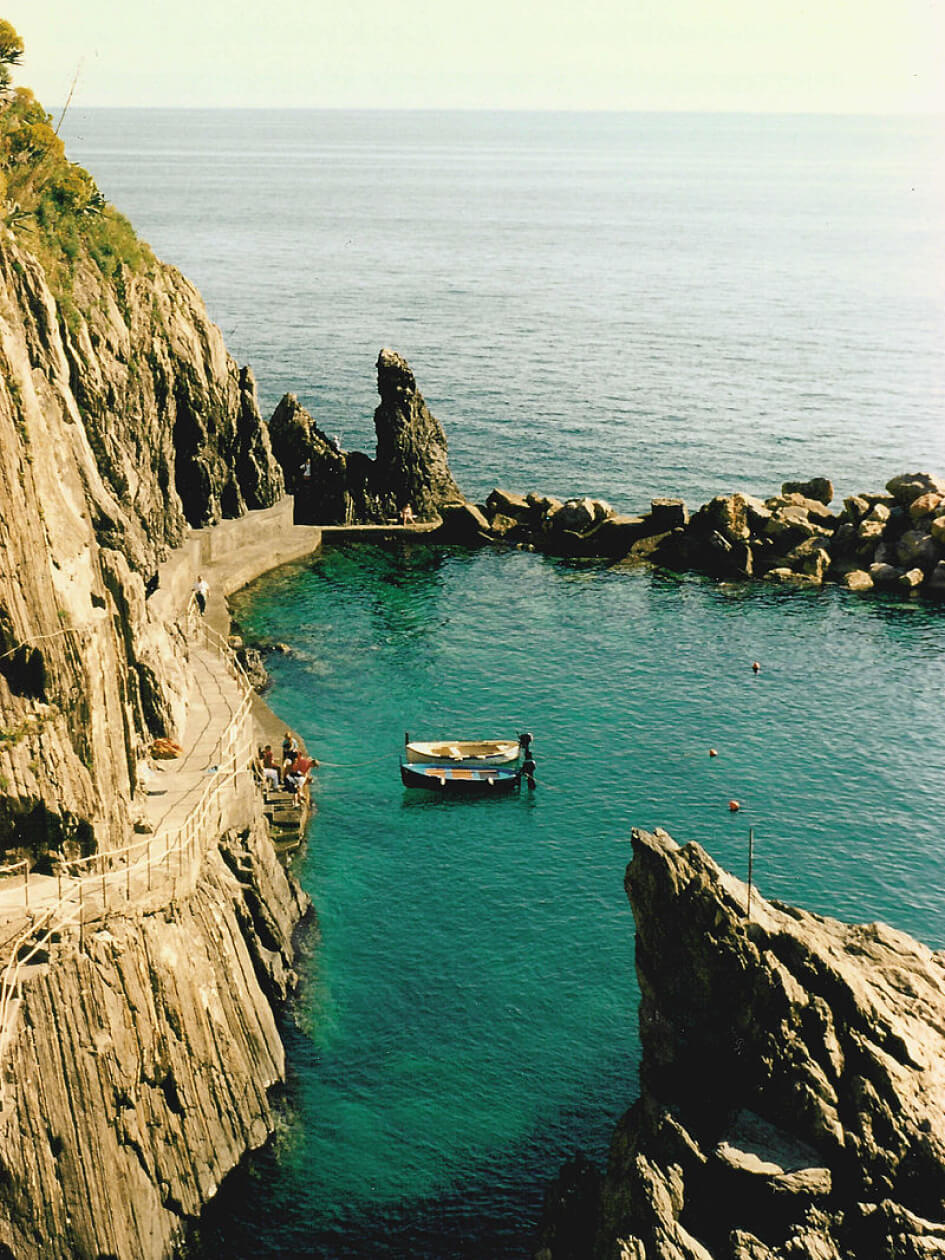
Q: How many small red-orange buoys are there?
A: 3